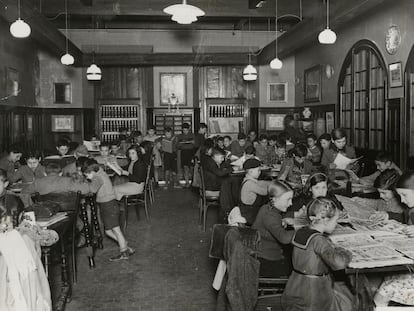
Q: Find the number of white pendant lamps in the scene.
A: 7